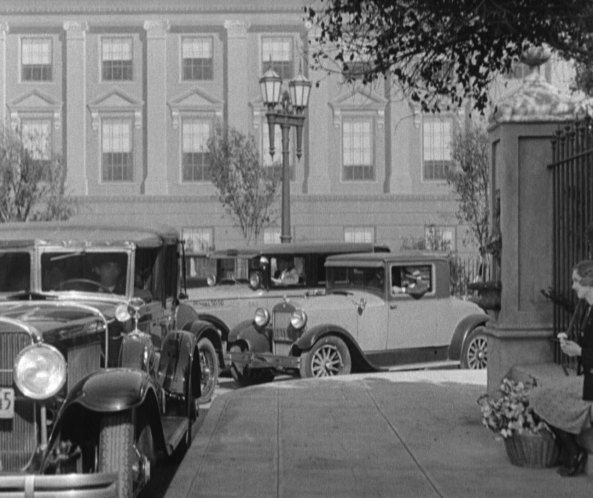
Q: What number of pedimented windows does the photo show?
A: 6